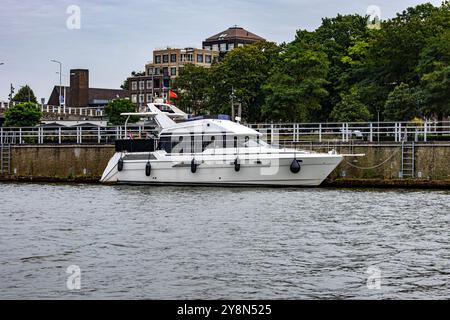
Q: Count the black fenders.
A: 5